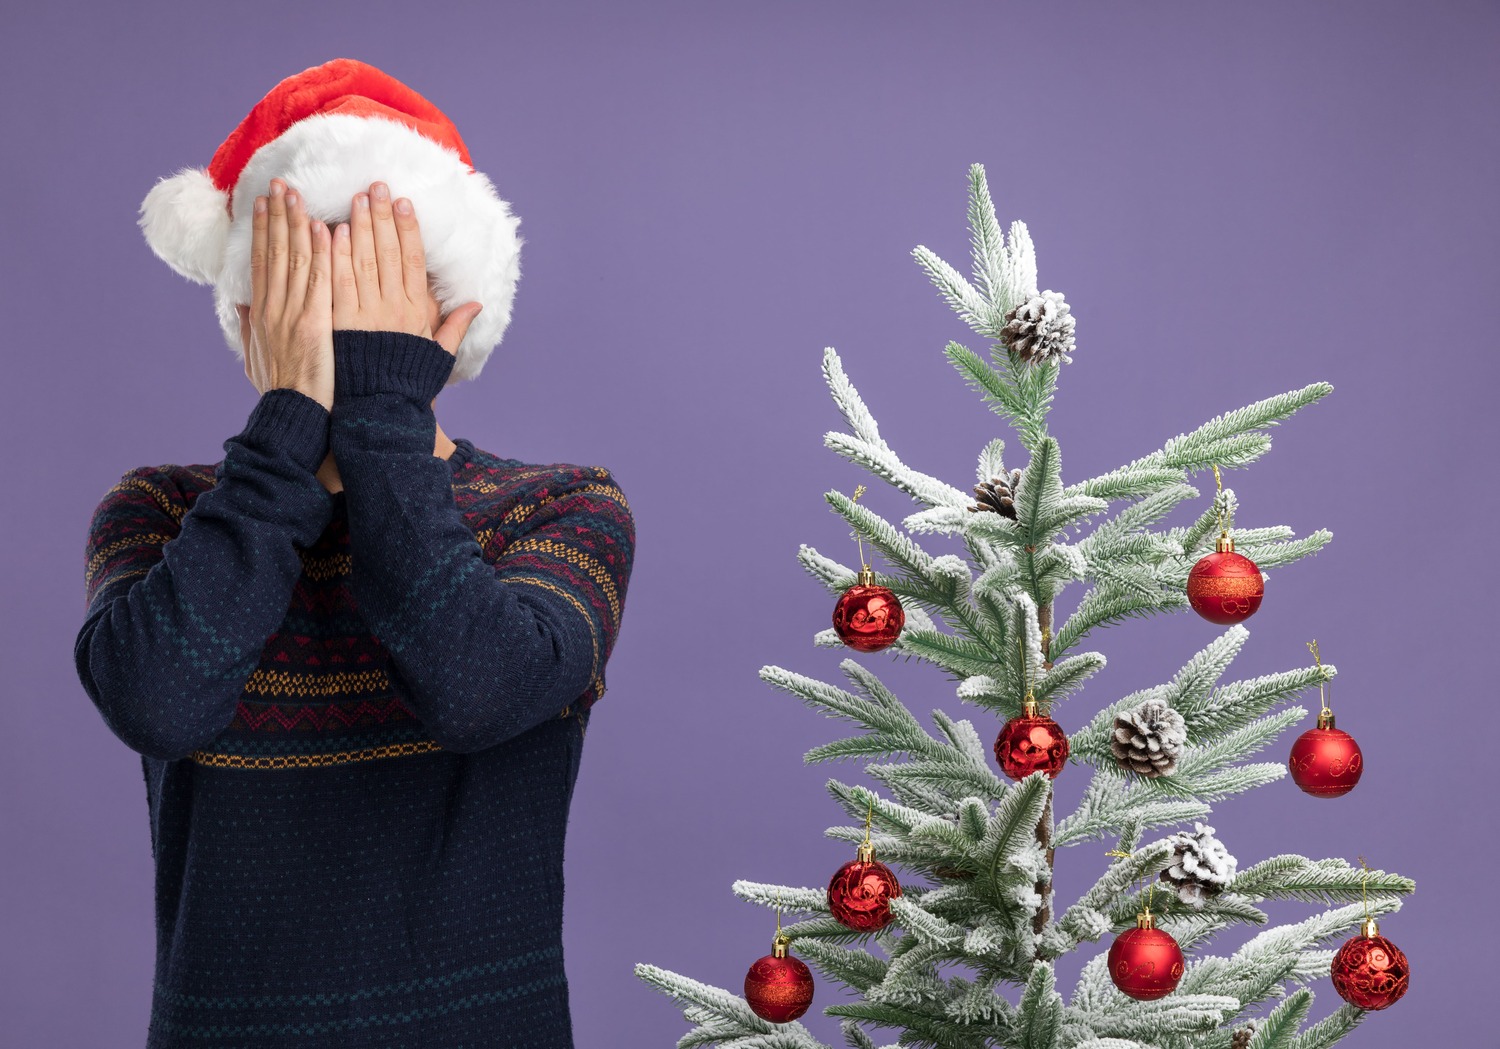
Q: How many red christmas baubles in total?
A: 8